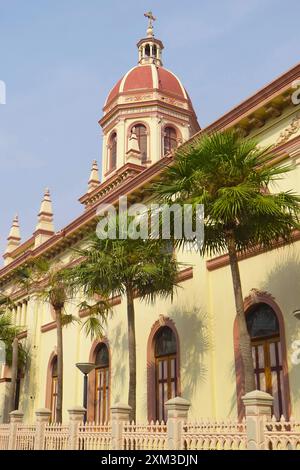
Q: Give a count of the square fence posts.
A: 6